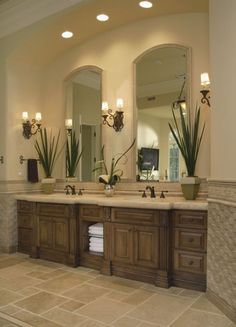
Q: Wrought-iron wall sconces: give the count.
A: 3